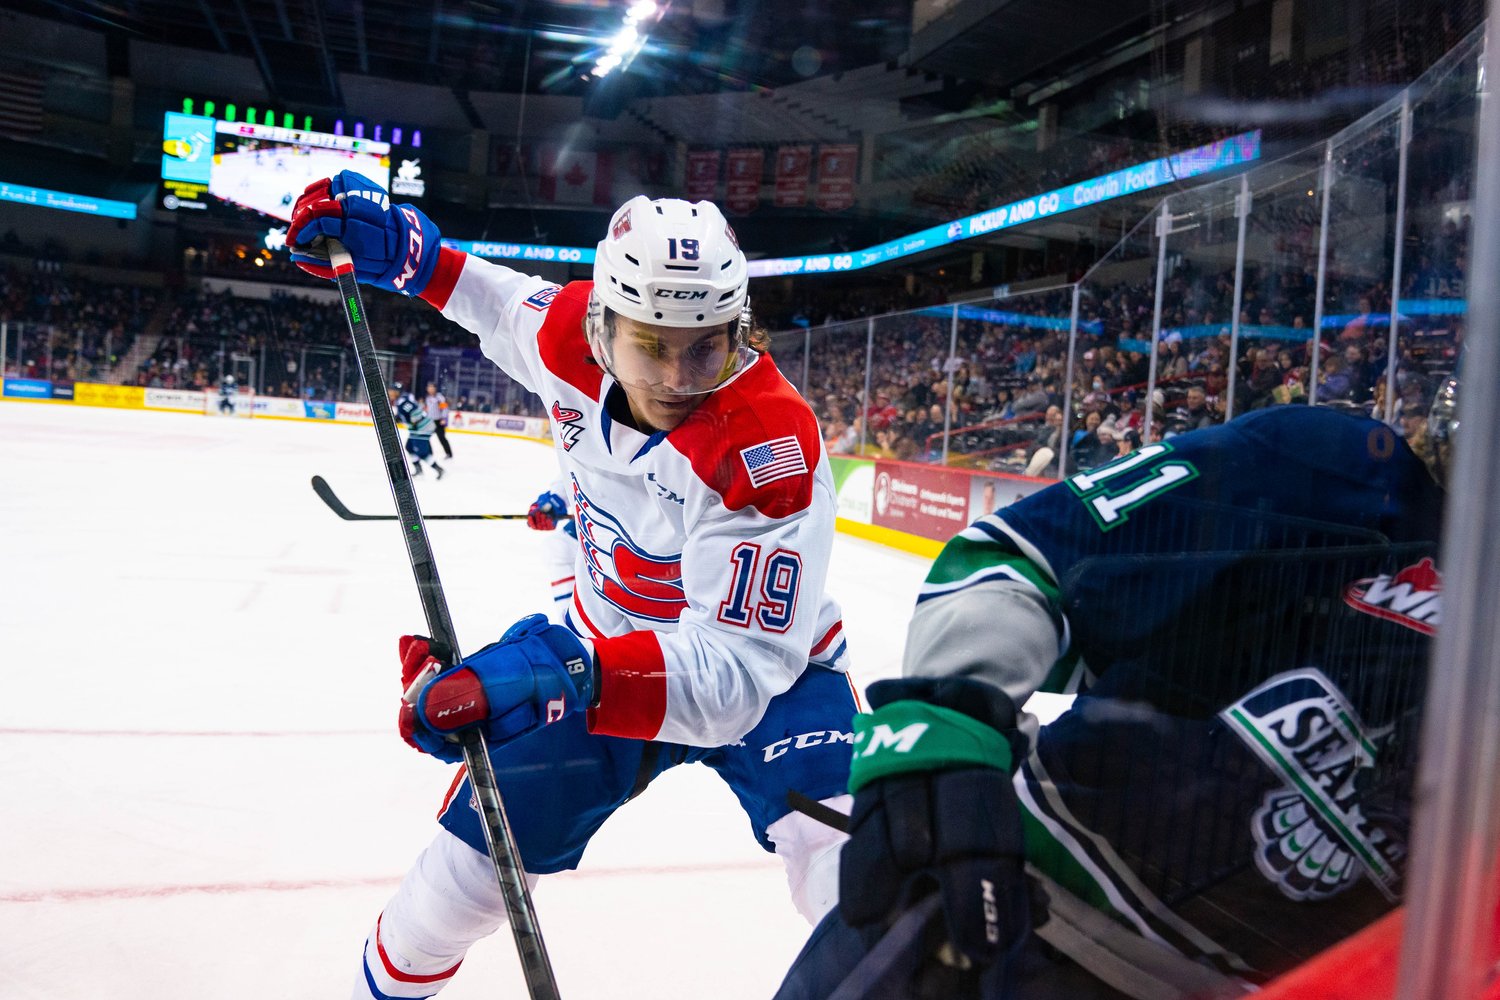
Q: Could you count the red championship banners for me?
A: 4